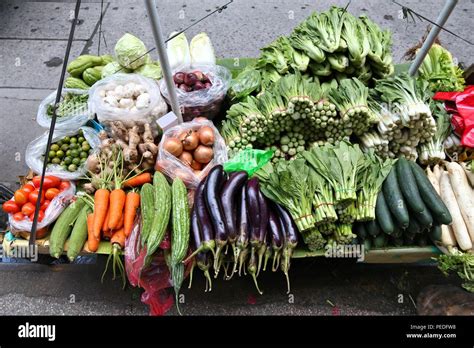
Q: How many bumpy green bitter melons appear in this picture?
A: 3